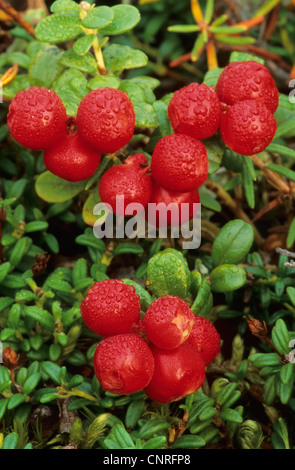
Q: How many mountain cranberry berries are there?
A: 14